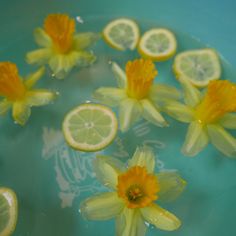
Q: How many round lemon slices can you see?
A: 5